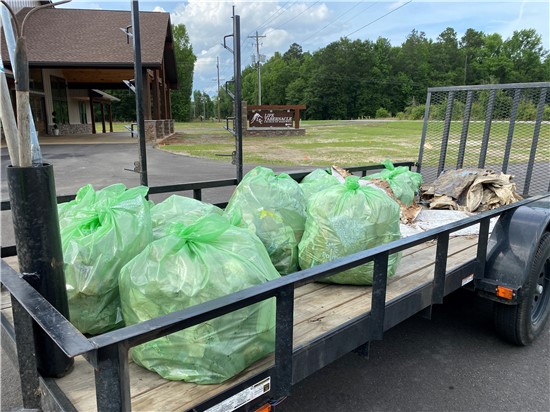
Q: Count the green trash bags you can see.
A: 7